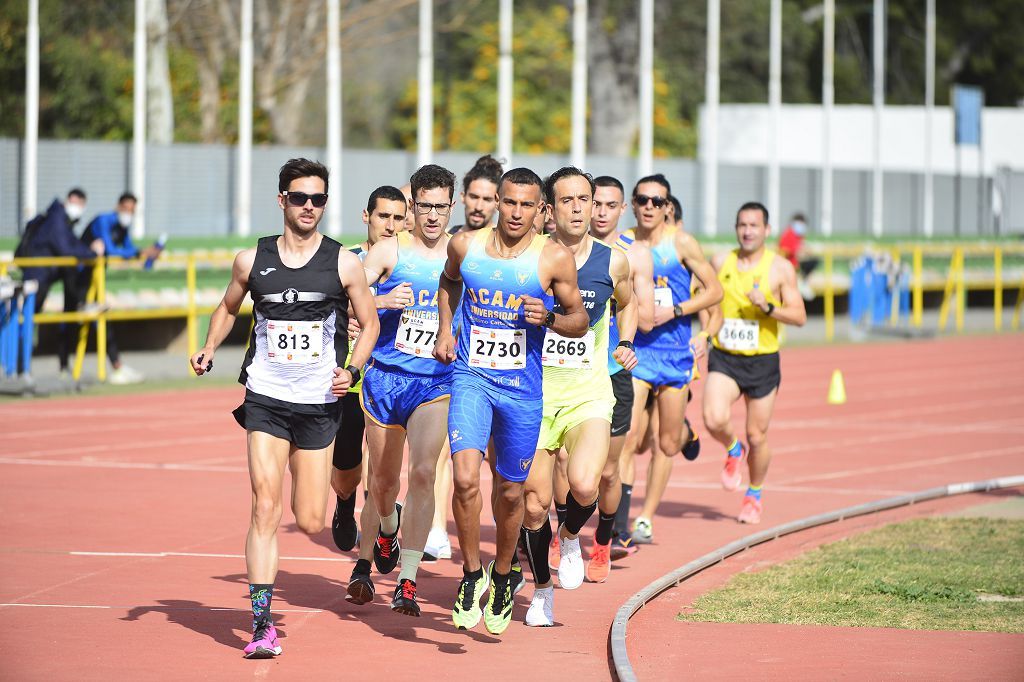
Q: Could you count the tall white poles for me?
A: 13